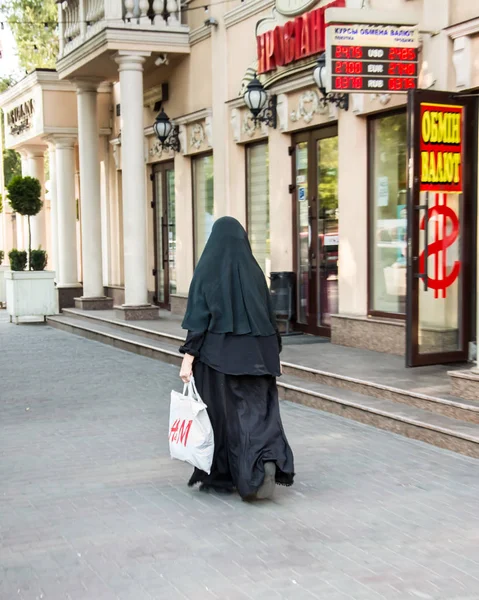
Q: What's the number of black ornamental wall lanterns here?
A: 3